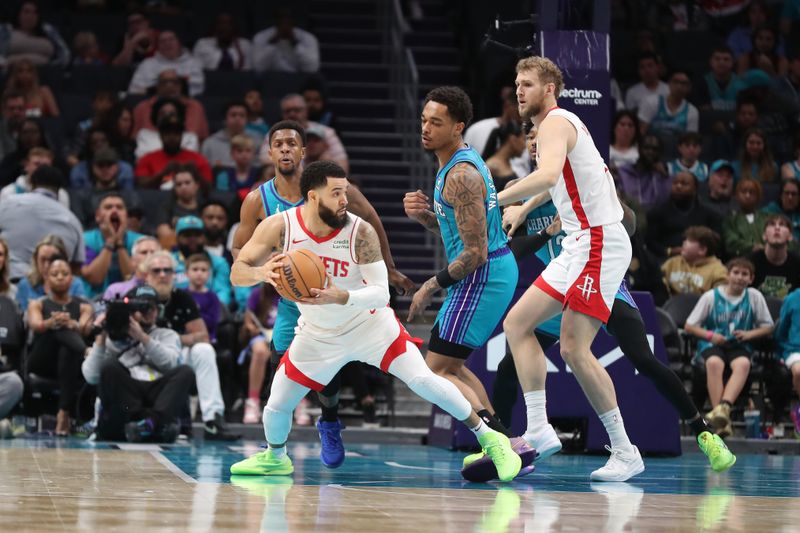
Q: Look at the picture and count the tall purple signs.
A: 1